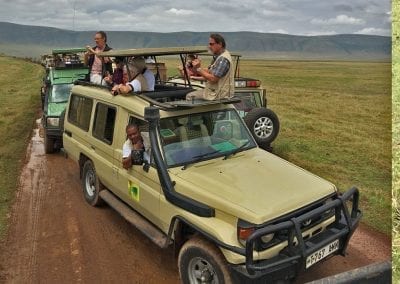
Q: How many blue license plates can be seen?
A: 0